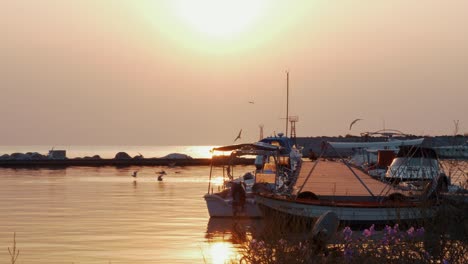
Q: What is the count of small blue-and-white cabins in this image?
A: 1